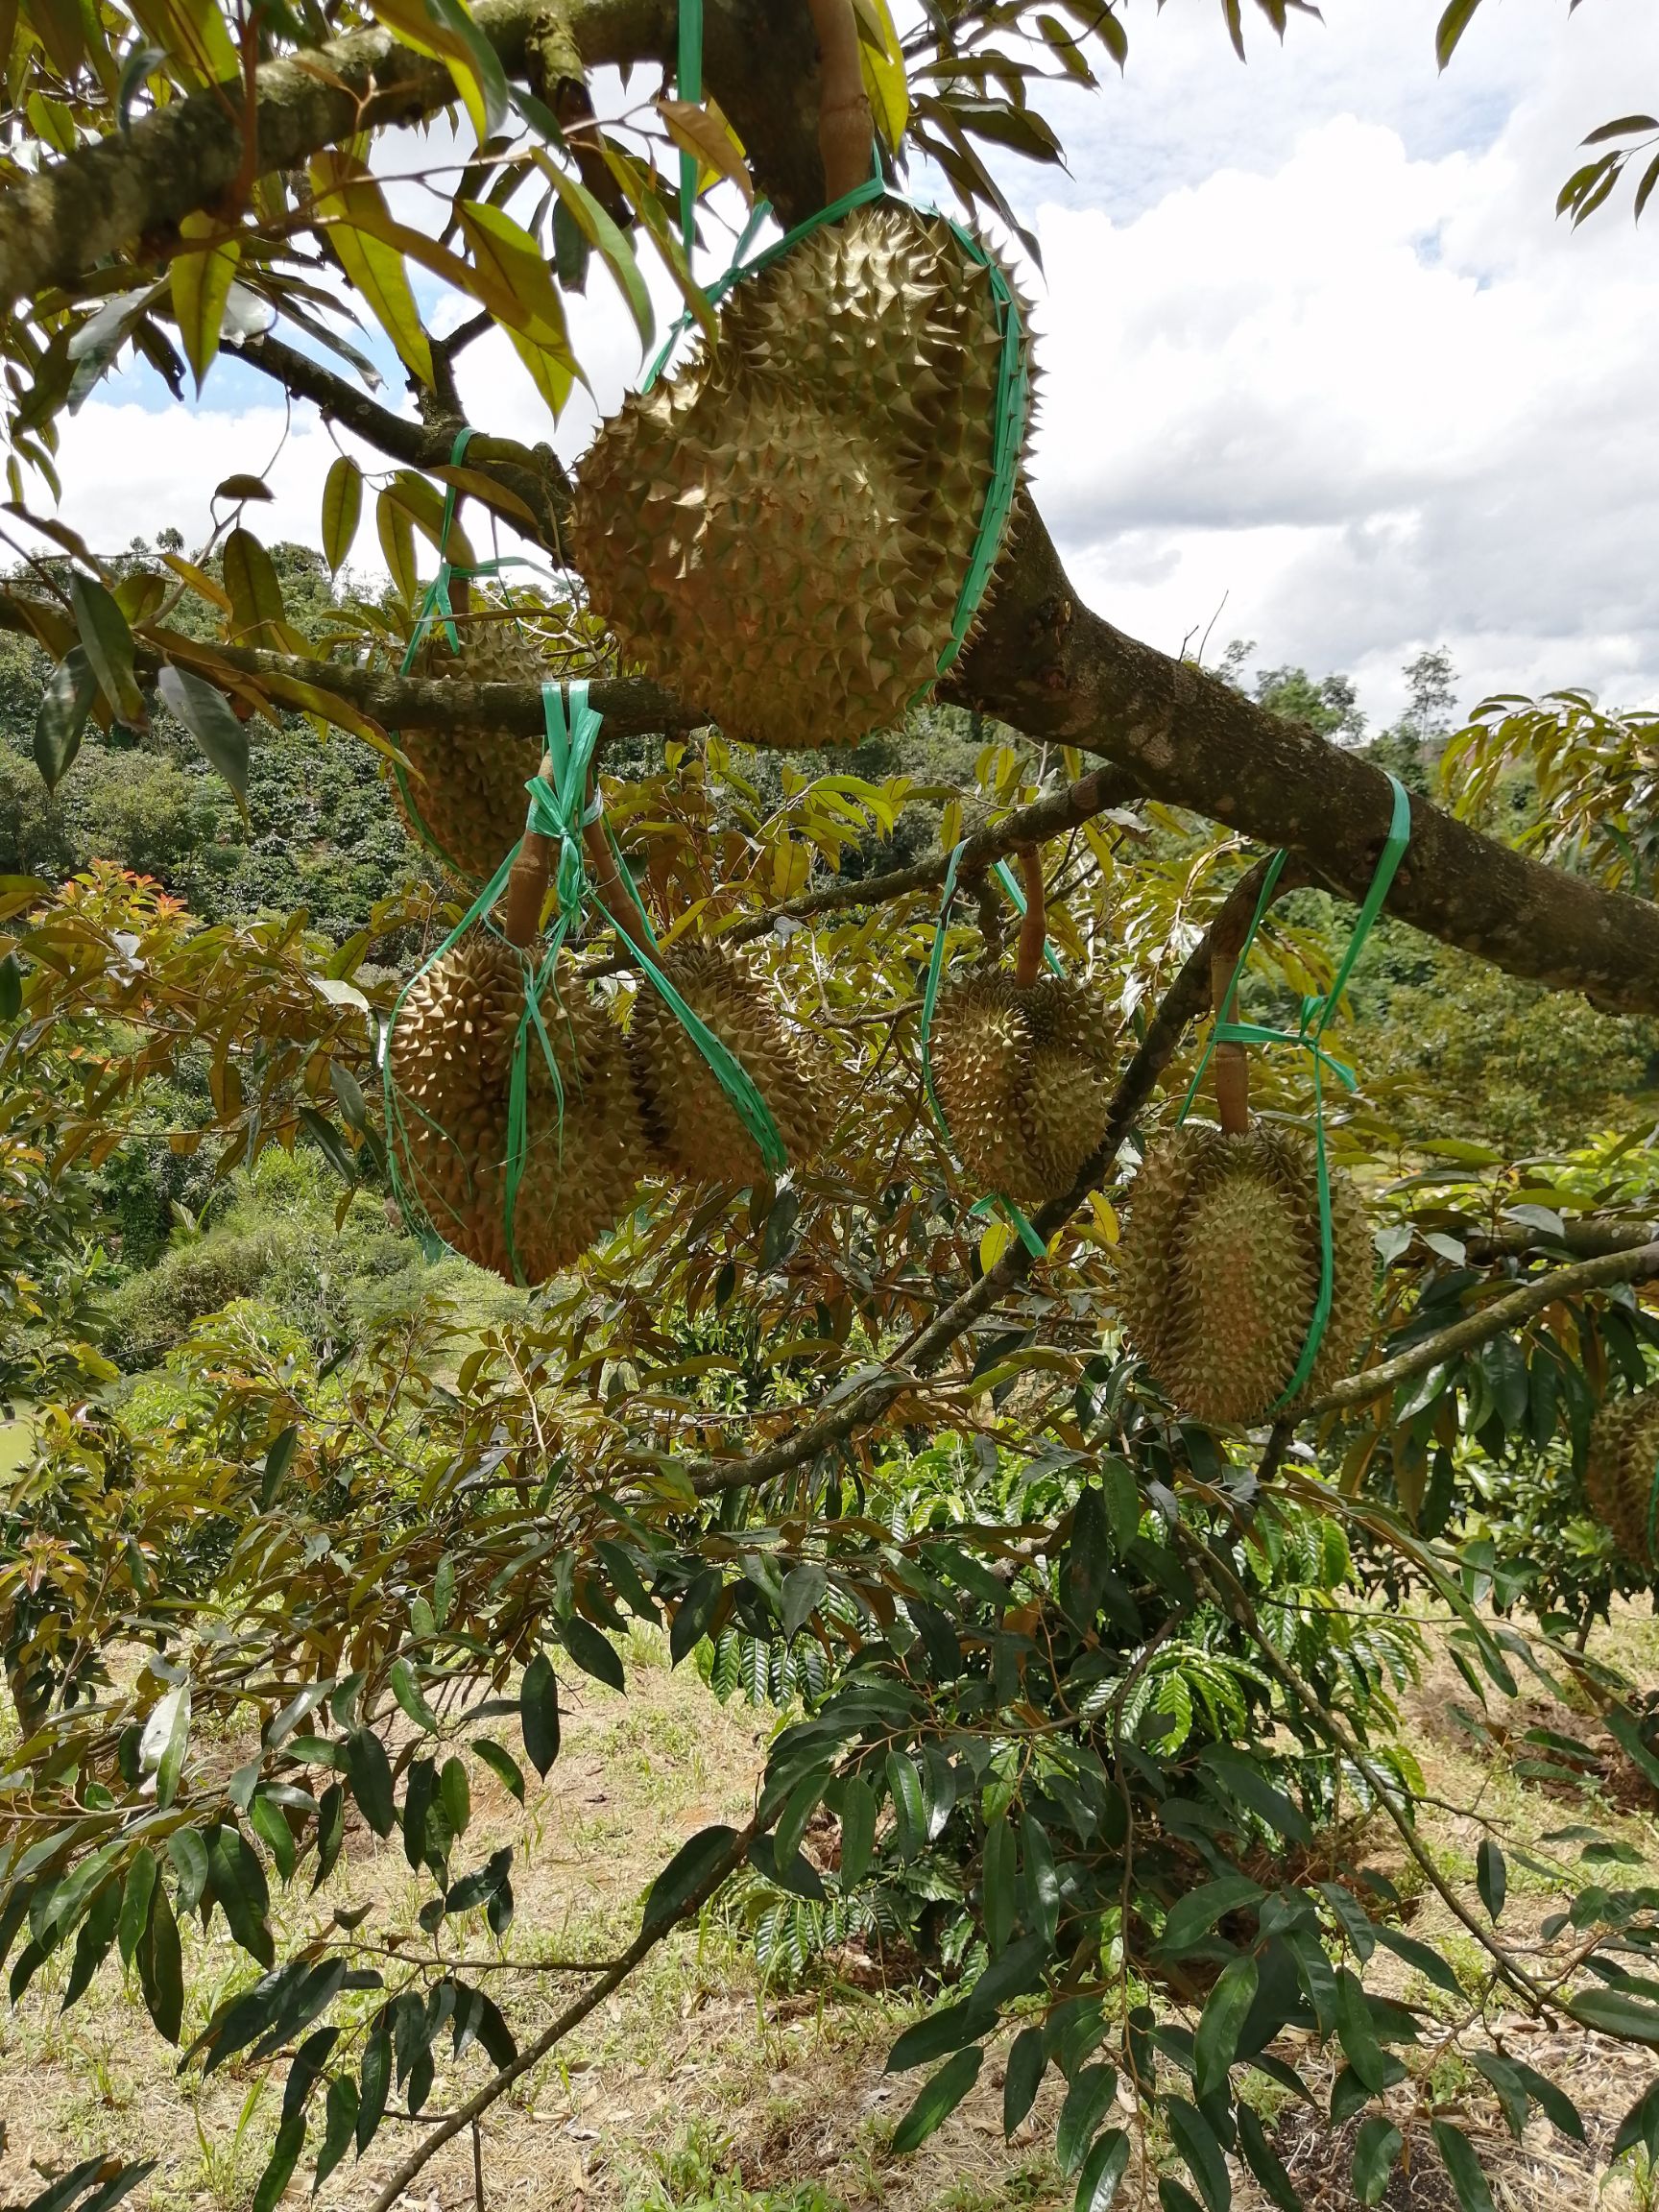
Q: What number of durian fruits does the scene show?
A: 7